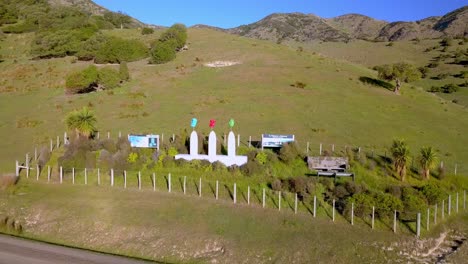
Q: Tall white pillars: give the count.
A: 3